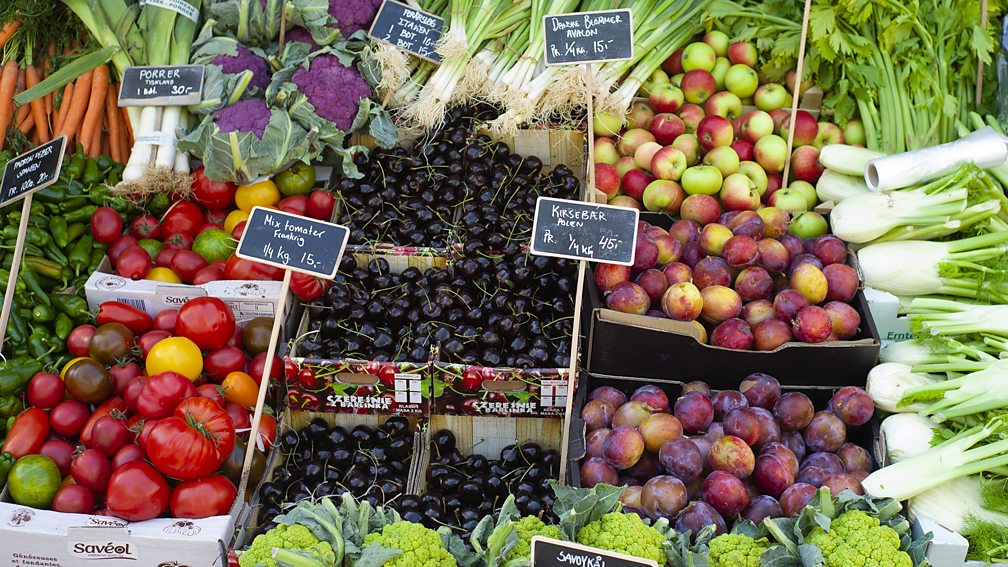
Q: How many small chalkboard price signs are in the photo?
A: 7